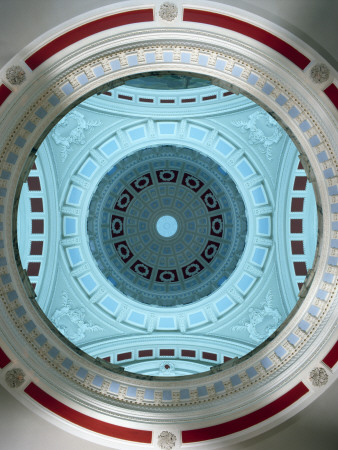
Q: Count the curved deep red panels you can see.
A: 8